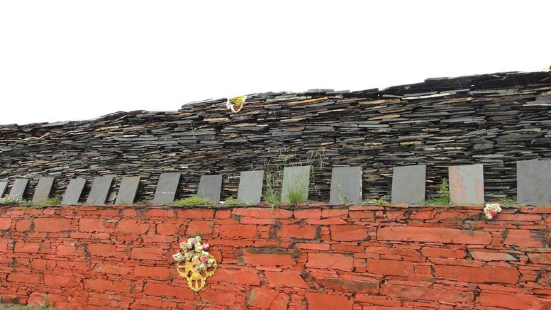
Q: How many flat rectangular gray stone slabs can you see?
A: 14